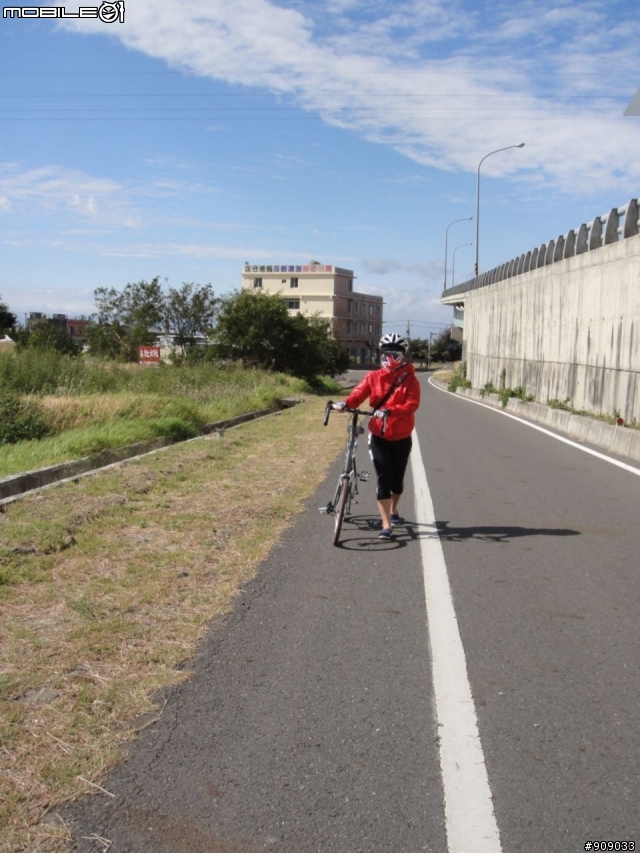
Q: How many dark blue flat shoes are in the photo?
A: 2